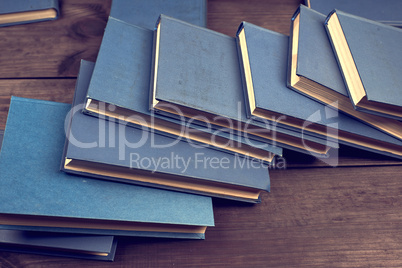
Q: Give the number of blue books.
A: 11